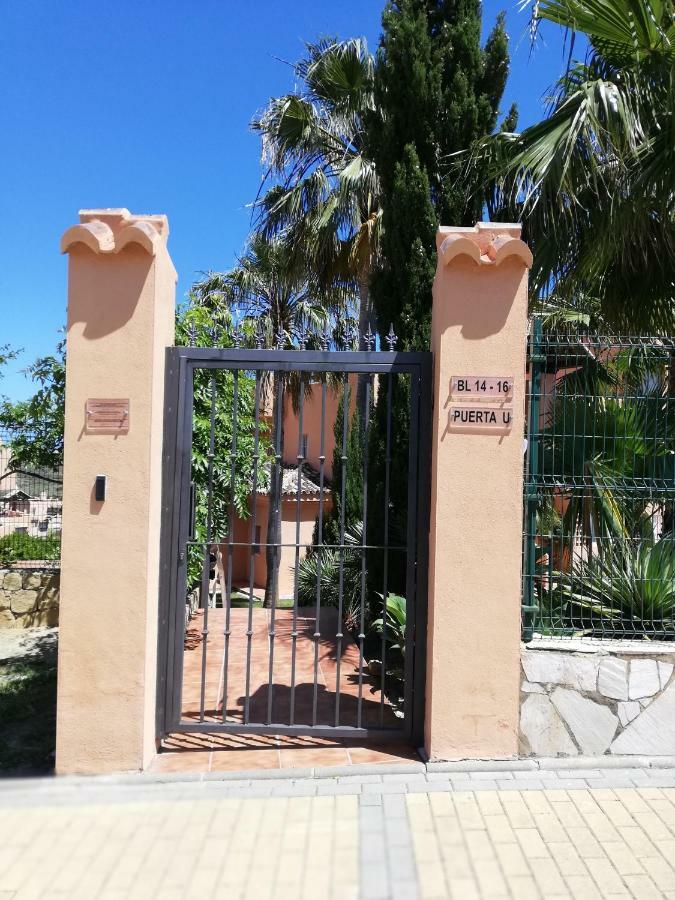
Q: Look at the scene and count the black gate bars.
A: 9